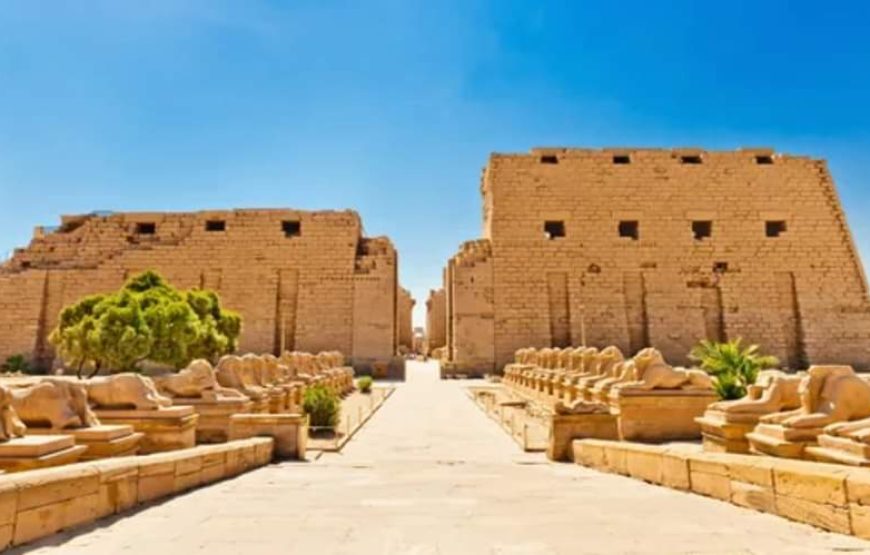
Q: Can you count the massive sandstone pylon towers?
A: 2